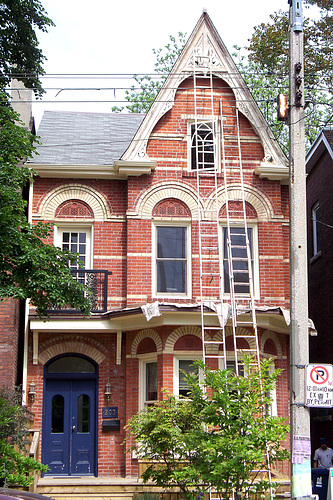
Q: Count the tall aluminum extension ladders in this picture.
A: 2